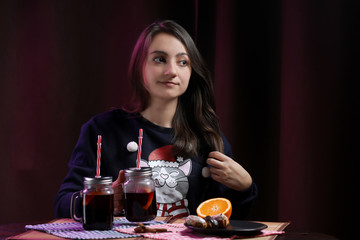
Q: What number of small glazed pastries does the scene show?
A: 3